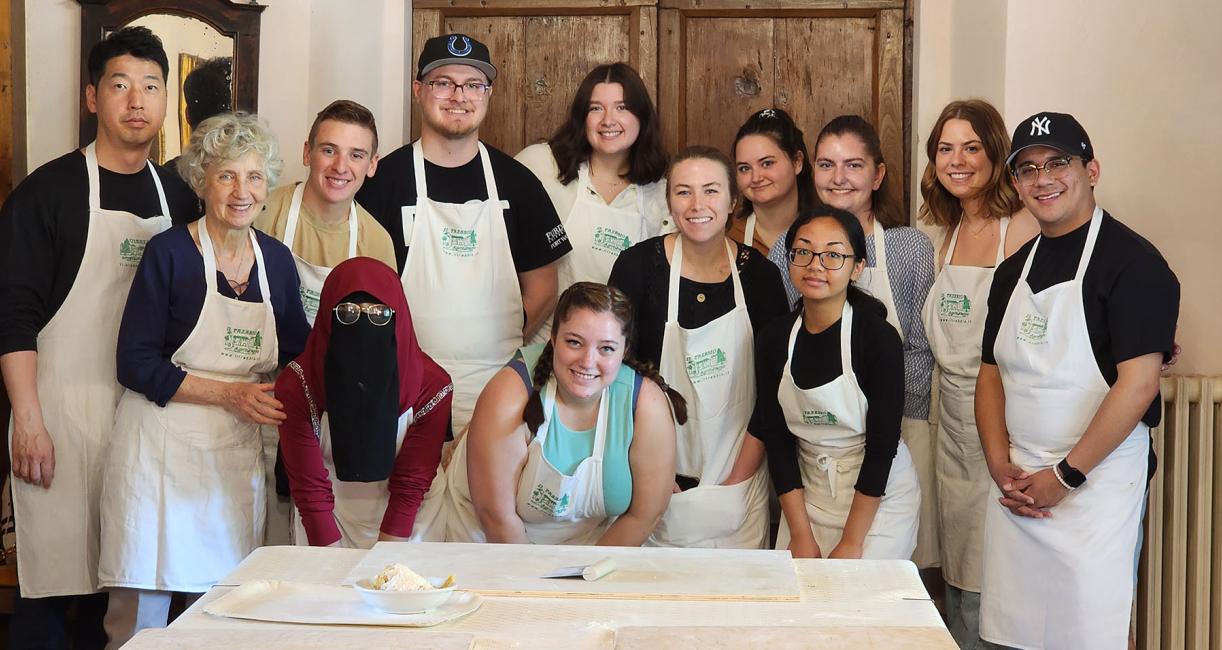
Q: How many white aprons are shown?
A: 13